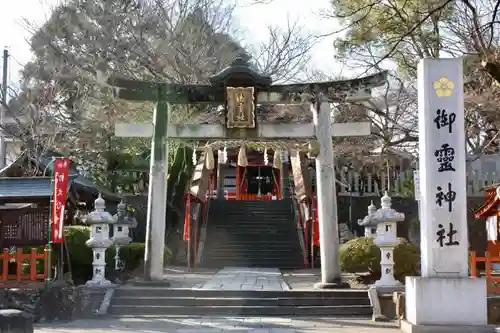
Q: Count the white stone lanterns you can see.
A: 4